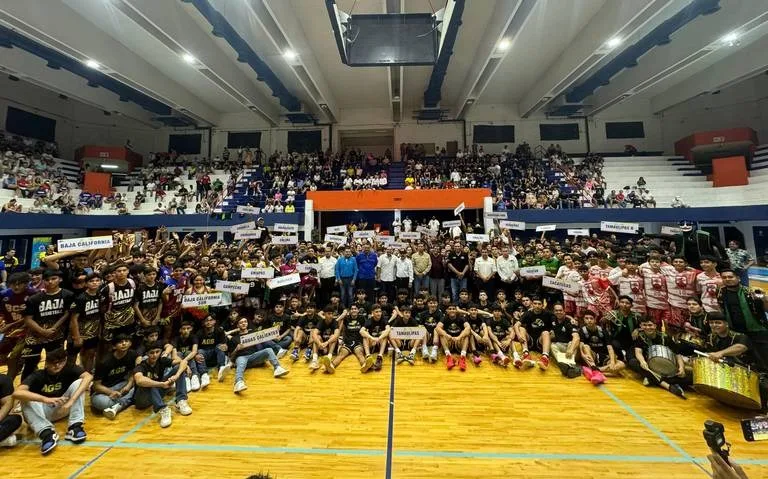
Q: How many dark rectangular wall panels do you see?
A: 7